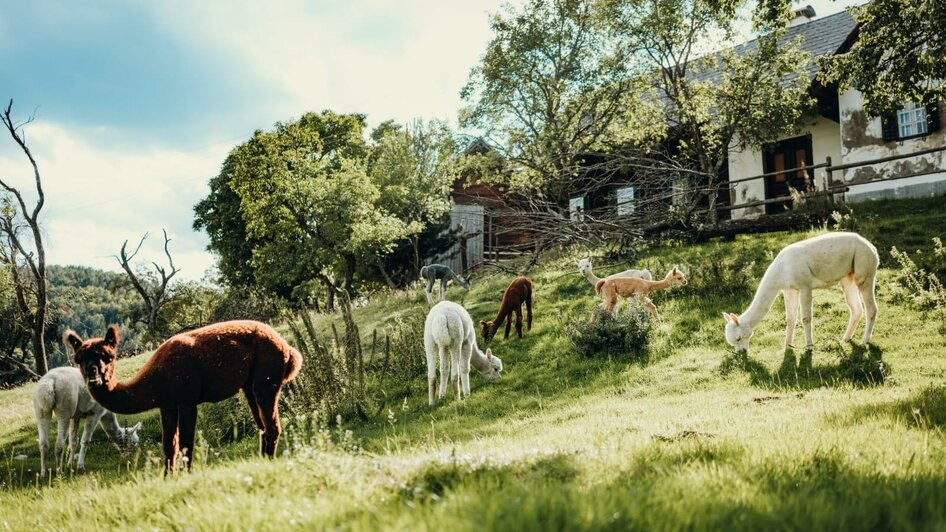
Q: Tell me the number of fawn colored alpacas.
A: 1